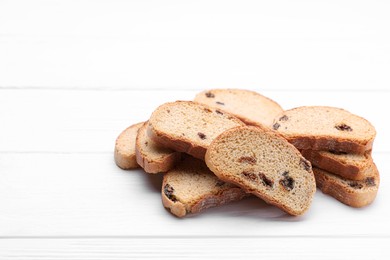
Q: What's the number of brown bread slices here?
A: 9